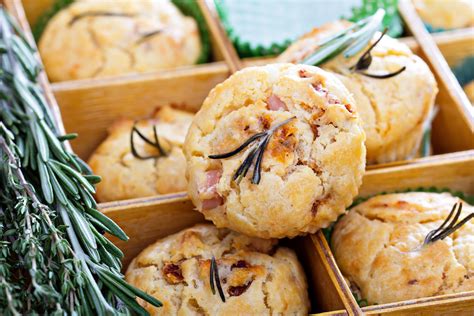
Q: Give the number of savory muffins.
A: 7